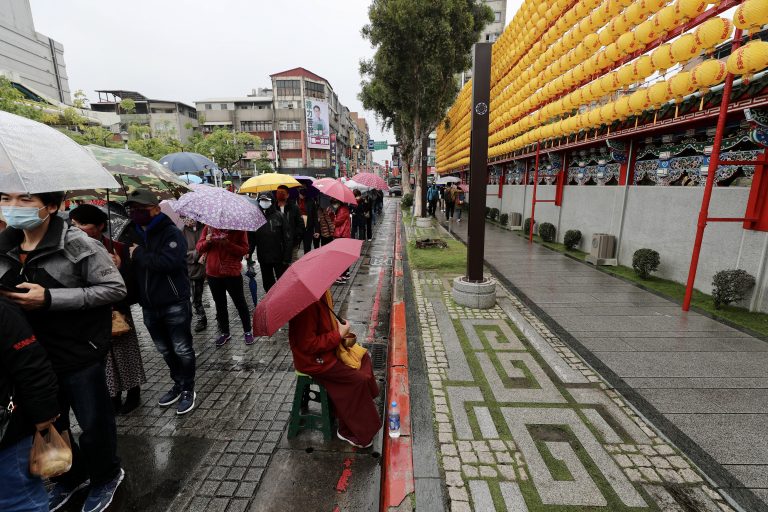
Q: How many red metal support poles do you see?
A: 2